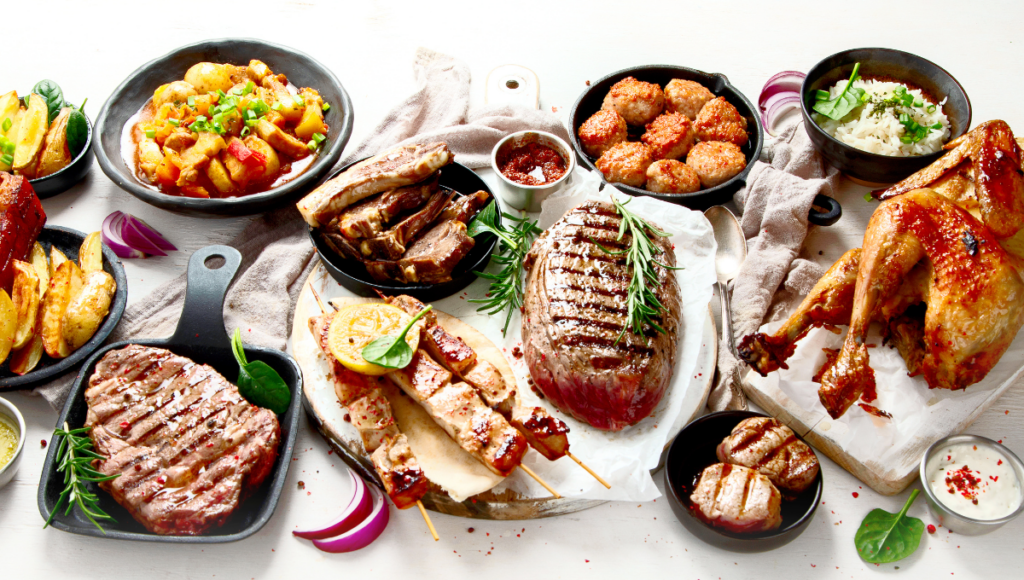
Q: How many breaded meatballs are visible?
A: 8